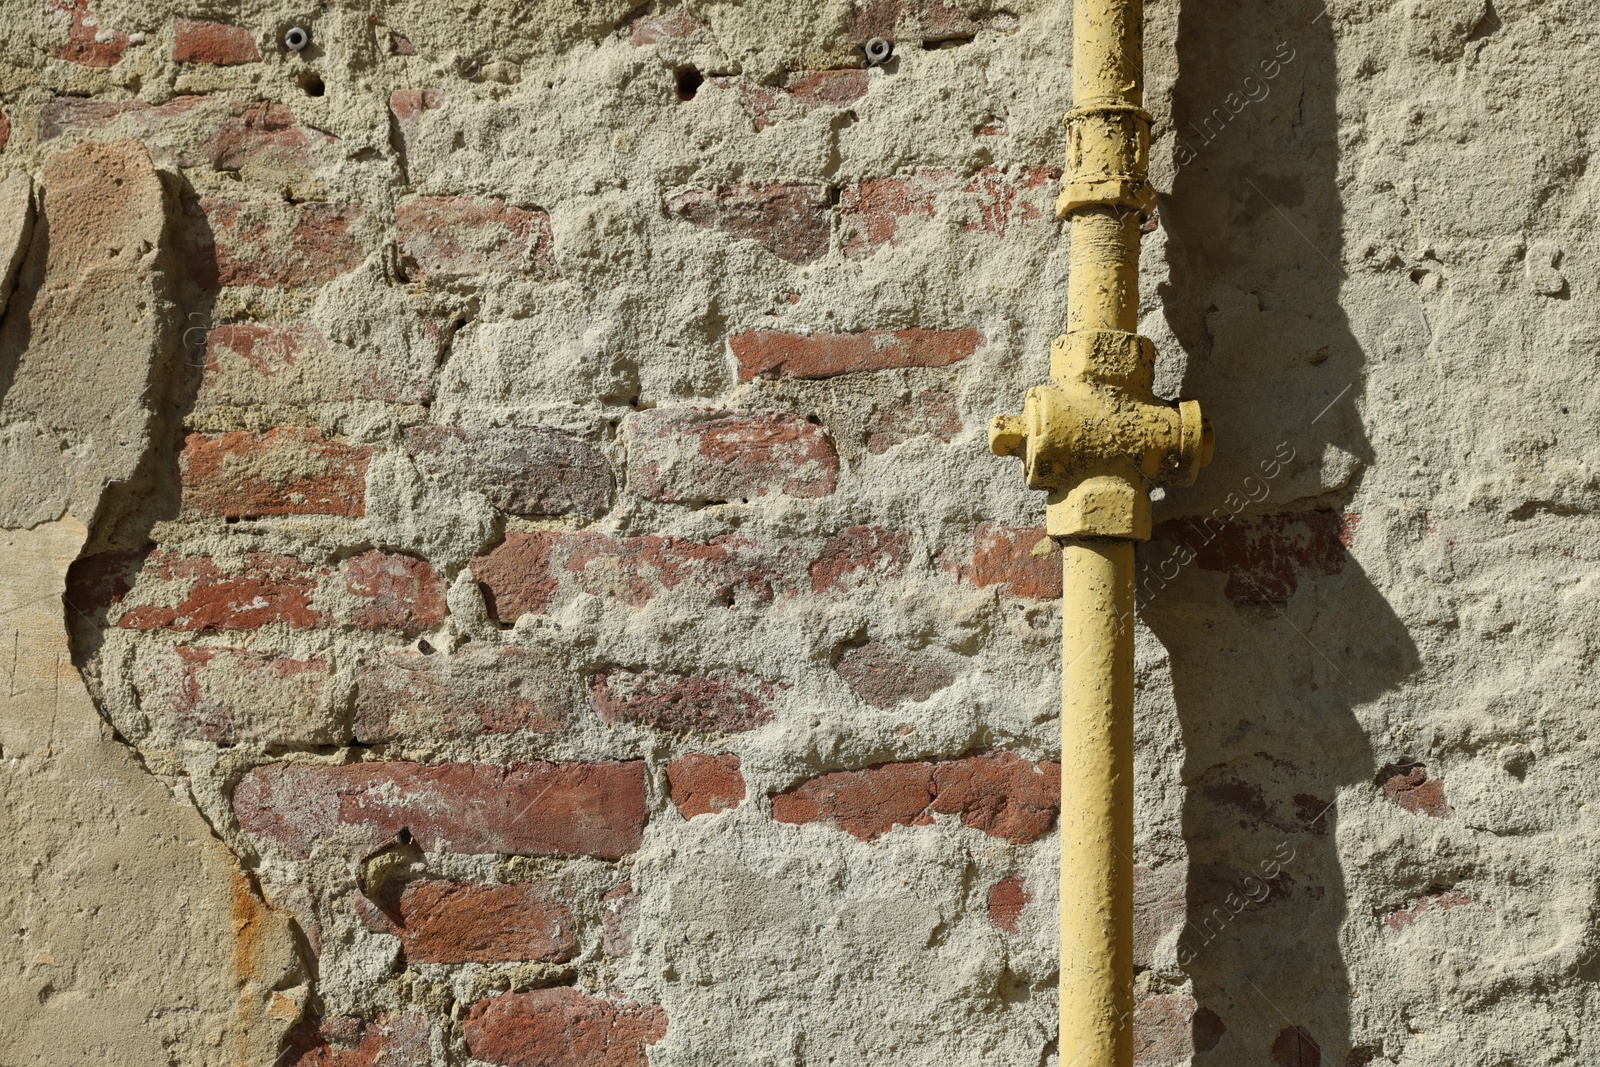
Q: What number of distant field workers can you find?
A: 0